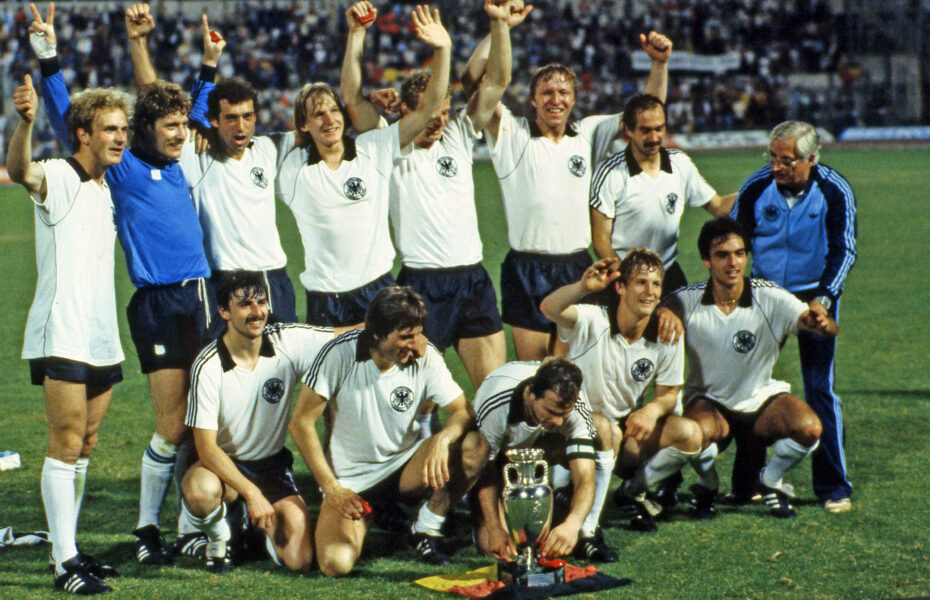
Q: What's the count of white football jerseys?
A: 11